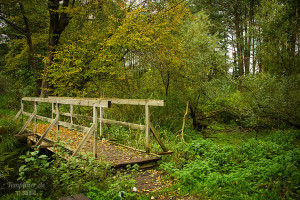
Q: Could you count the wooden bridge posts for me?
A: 8